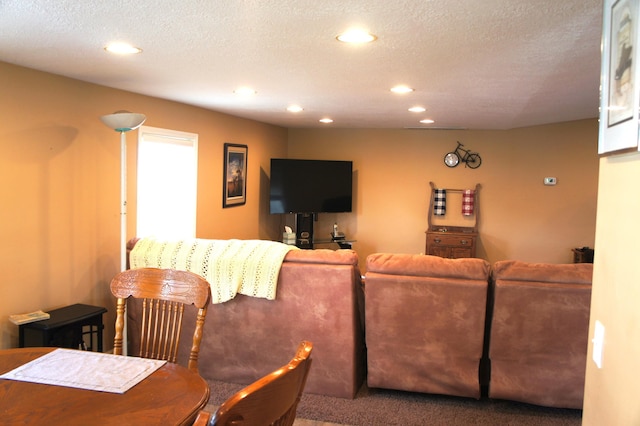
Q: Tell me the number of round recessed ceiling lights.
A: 8